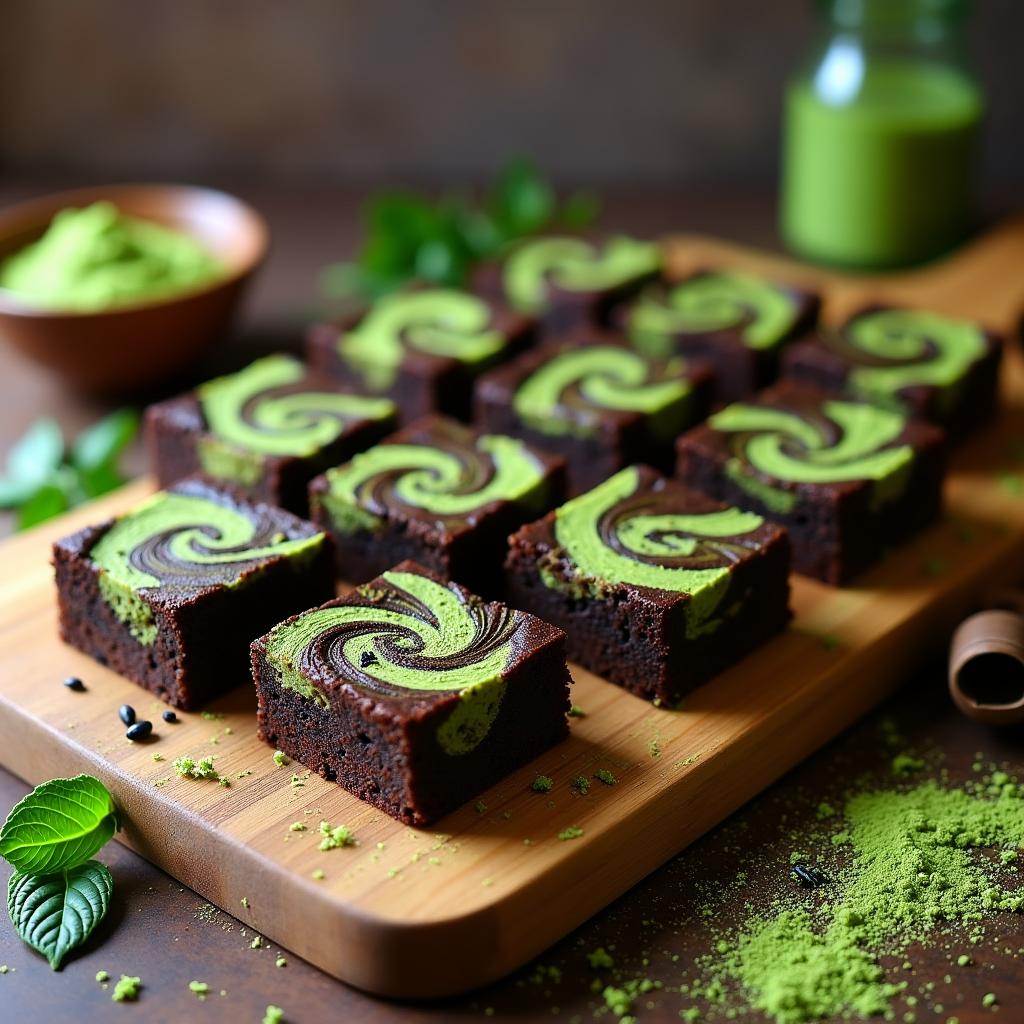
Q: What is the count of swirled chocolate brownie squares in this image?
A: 11